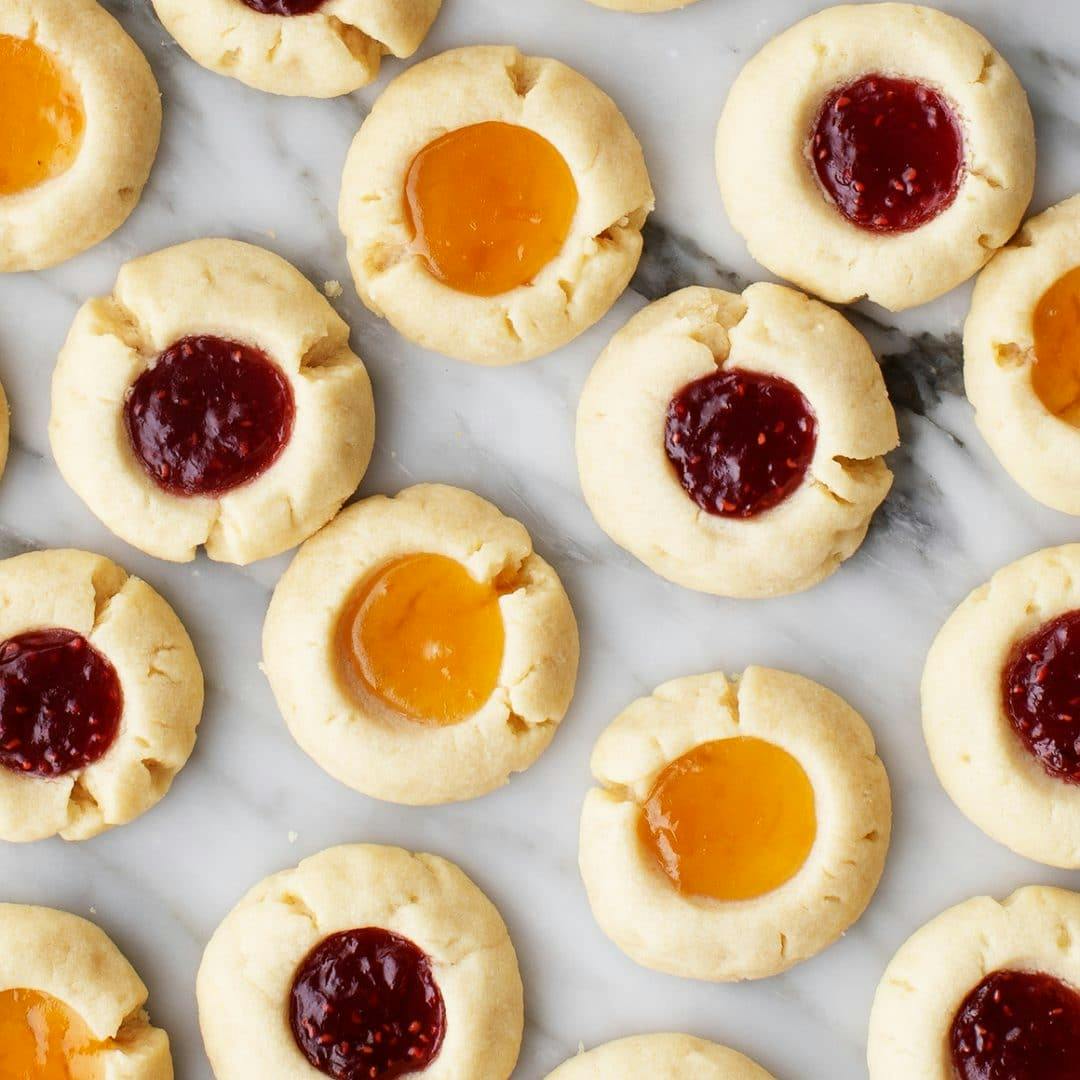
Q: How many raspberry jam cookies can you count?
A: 8